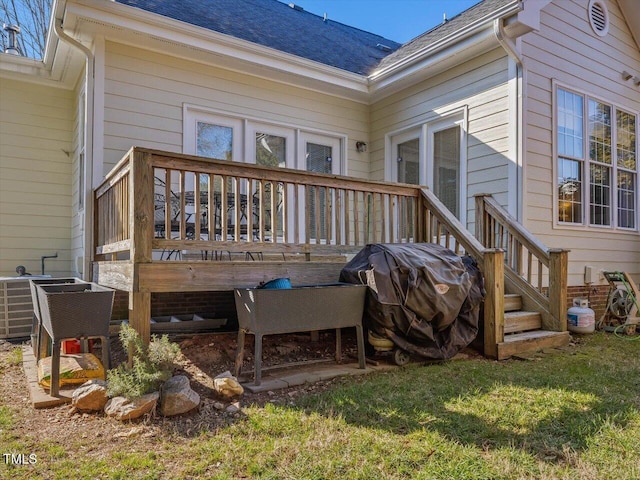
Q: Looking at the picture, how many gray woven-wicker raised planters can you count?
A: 3